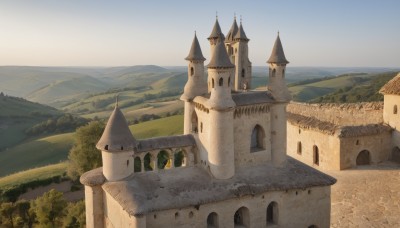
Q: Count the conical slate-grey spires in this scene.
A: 7